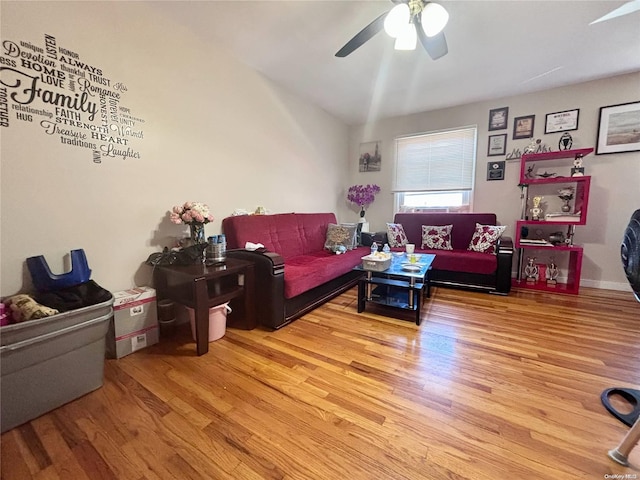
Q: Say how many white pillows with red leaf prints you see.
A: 3